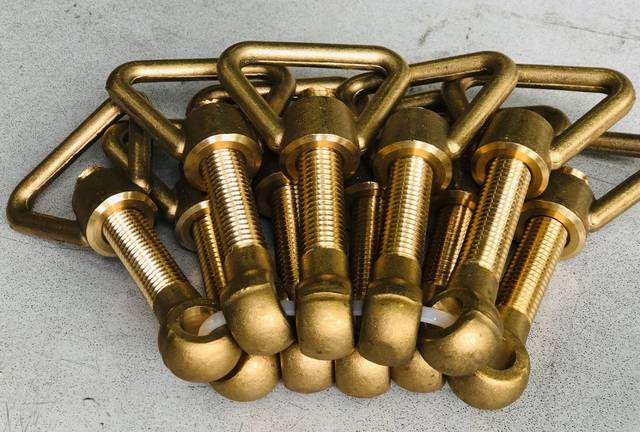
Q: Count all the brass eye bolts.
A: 10